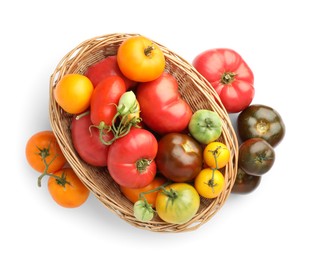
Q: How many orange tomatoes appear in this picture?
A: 5